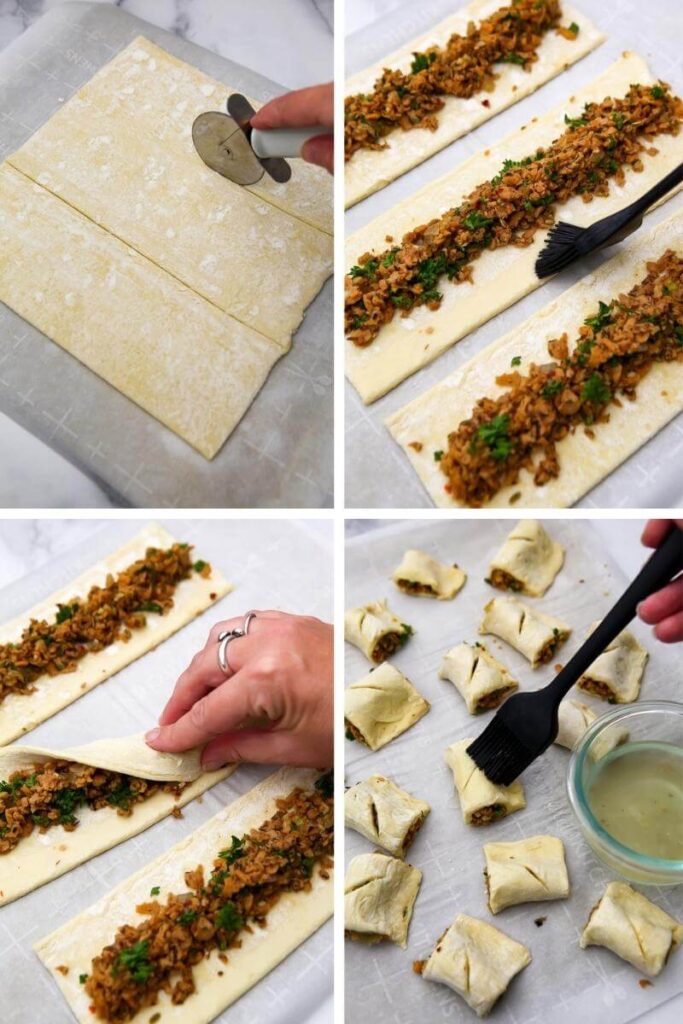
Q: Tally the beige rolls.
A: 14